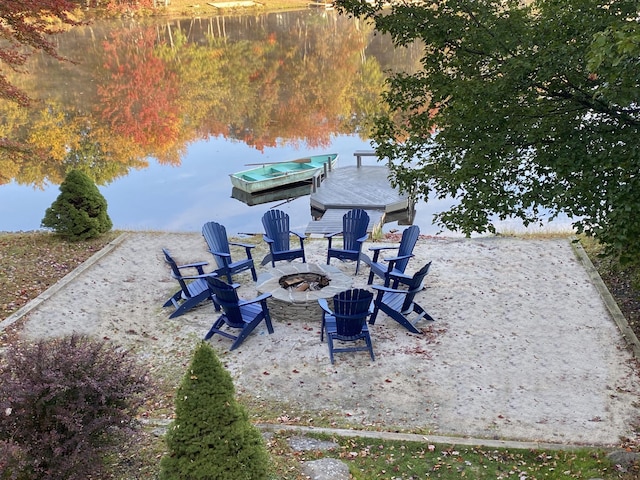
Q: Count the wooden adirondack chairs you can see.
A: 8